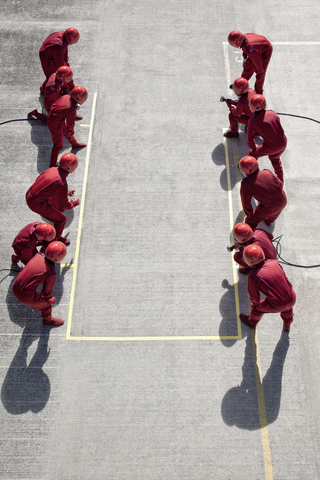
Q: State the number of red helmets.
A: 12